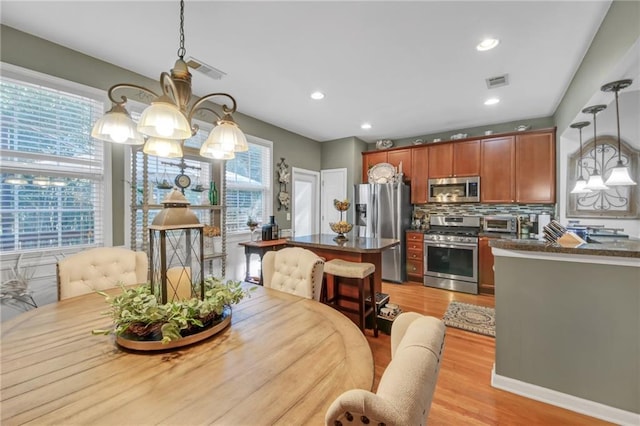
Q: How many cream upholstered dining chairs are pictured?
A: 3